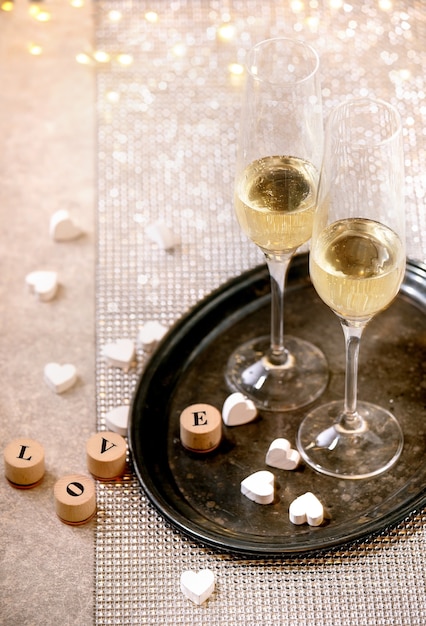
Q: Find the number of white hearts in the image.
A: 12